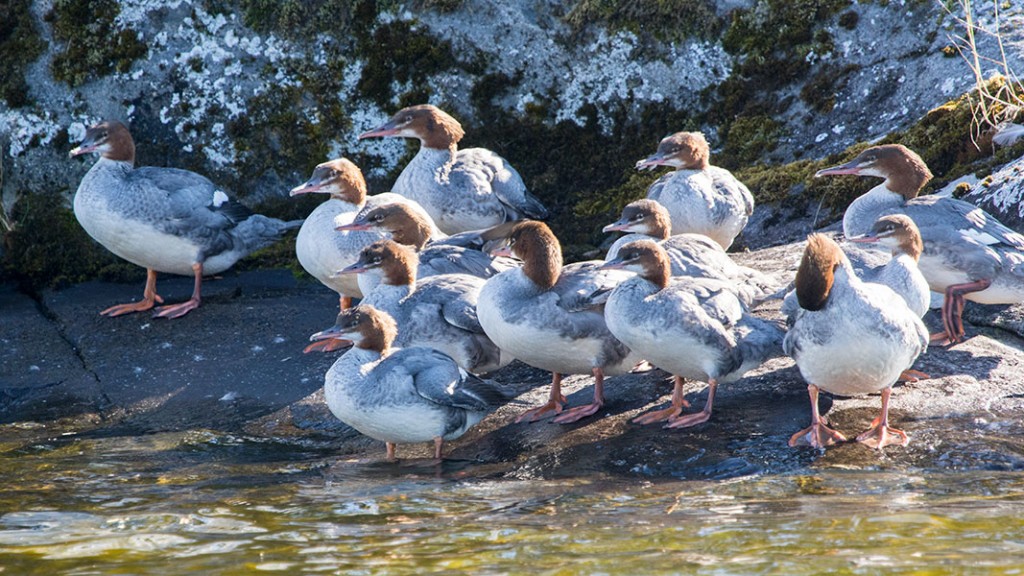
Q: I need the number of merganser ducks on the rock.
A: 13